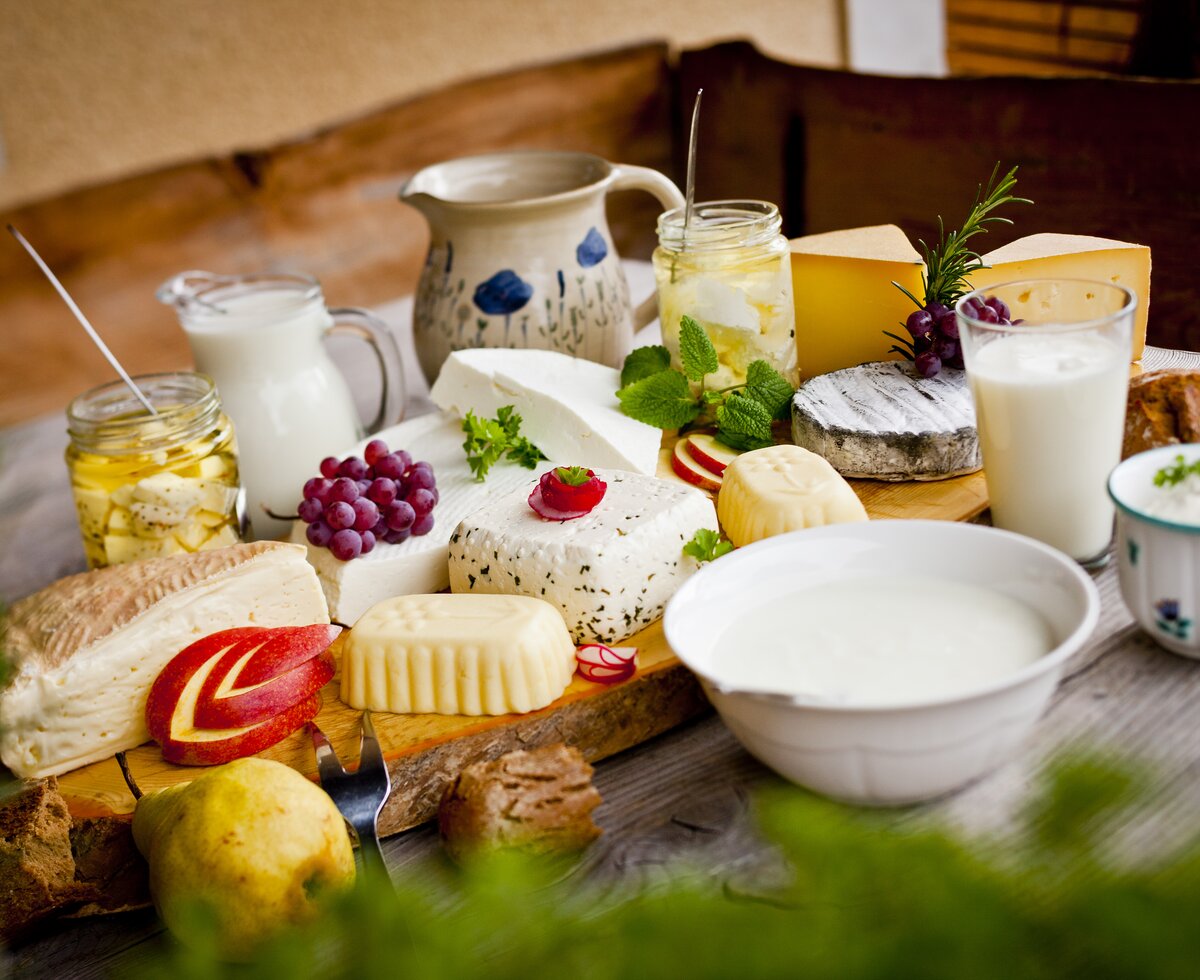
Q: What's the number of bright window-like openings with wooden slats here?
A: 1